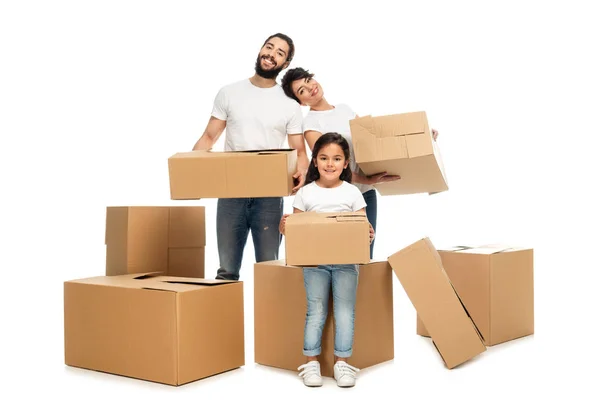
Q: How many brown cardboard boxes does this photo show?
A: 8